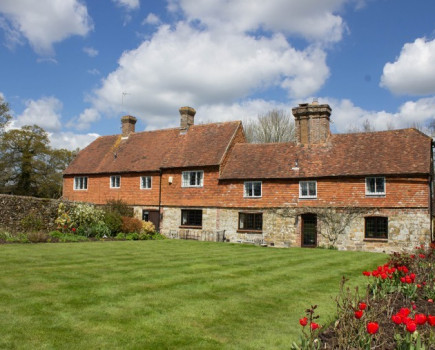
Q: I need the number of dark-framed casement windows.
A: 3